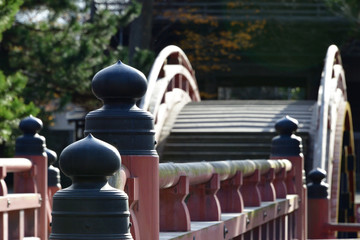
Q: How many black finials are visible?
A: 6